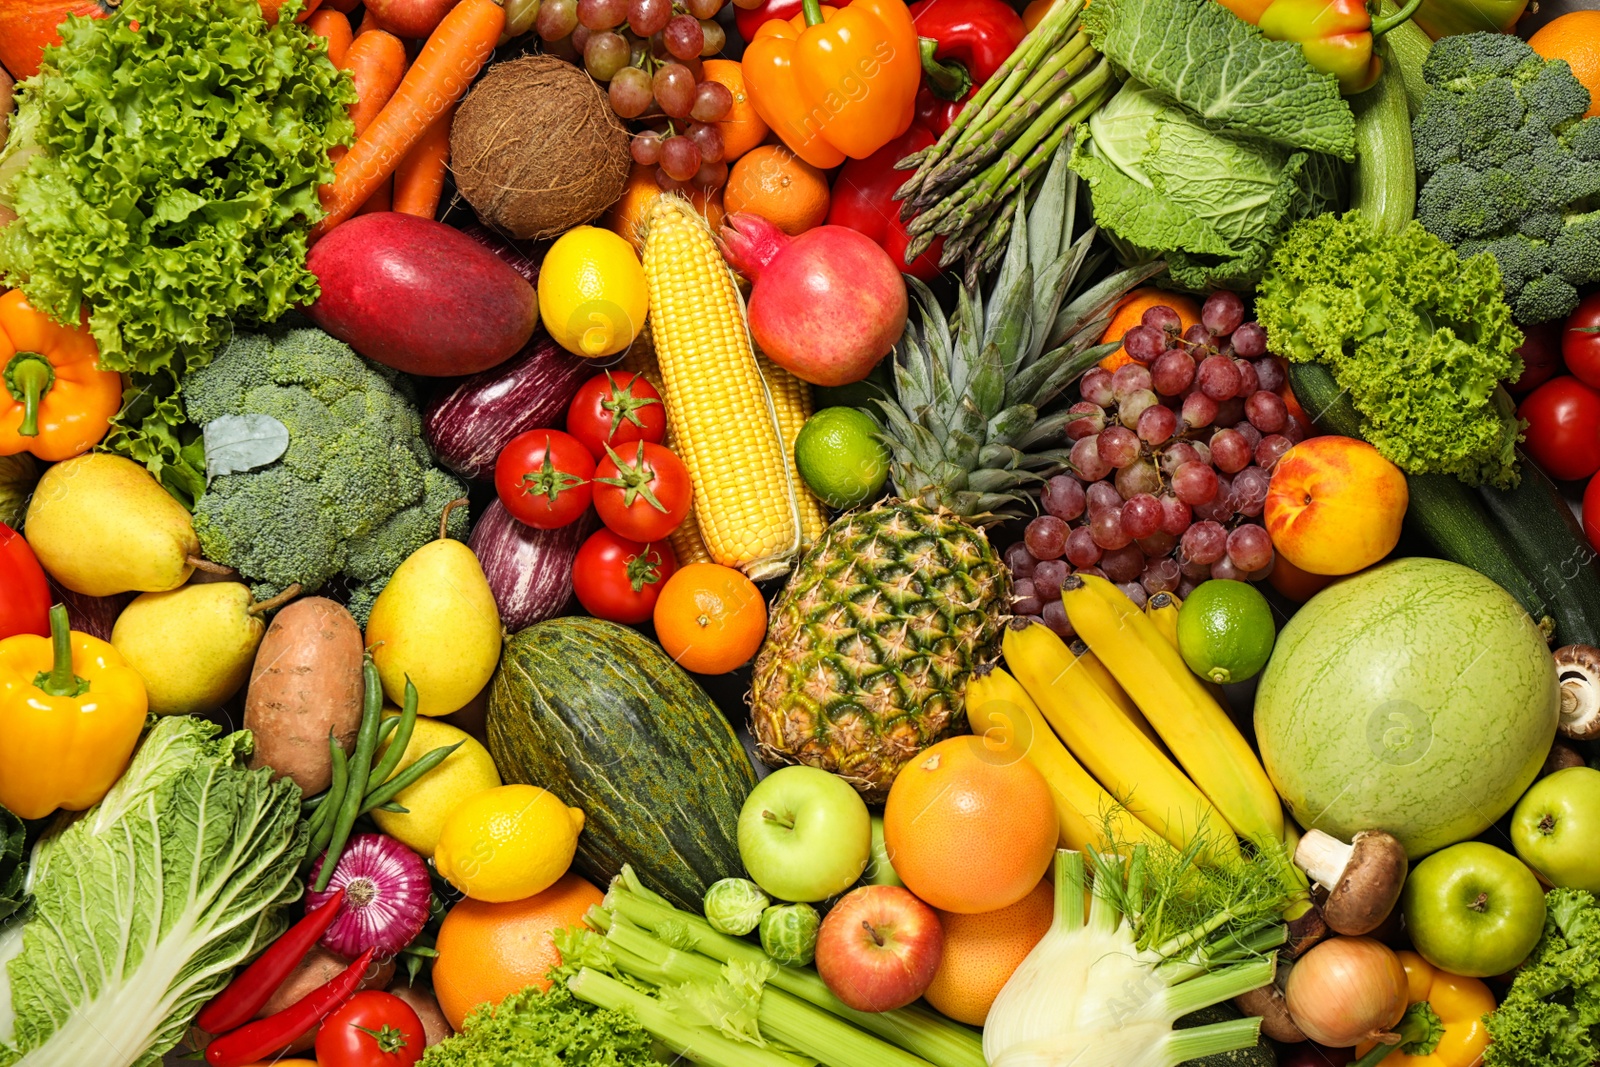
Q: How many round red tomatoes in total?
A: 8